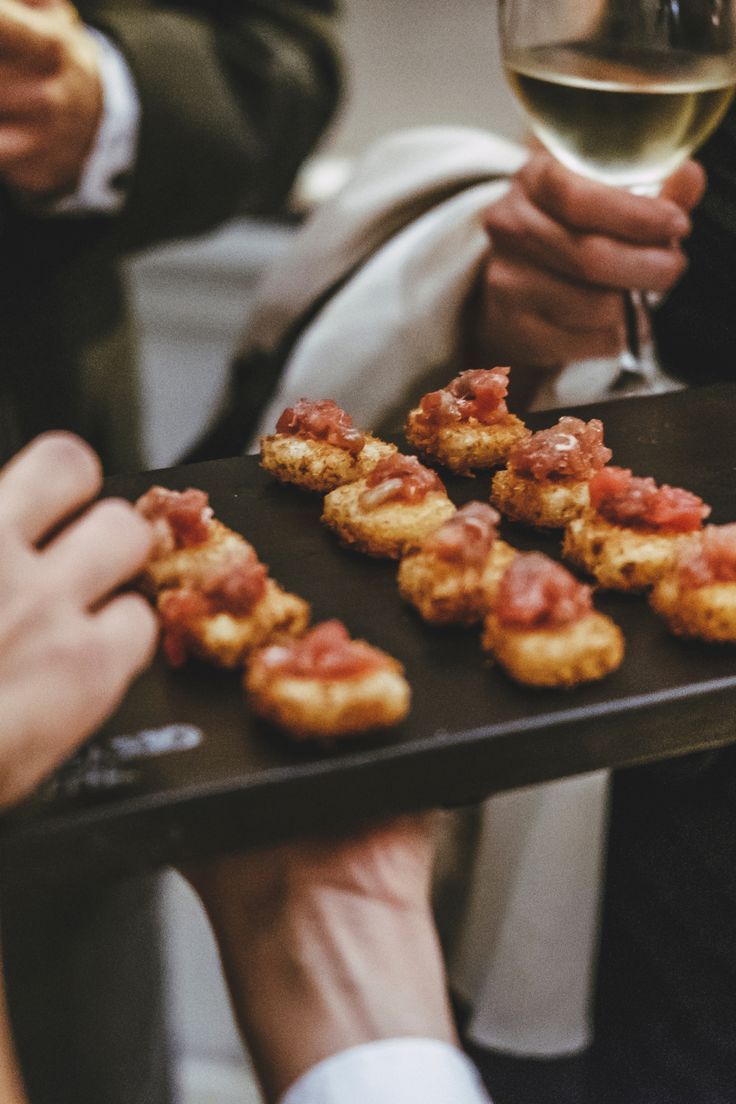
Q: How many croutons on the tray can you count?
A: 11